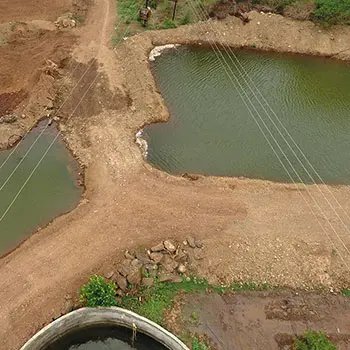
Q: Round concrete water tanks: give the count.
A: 1